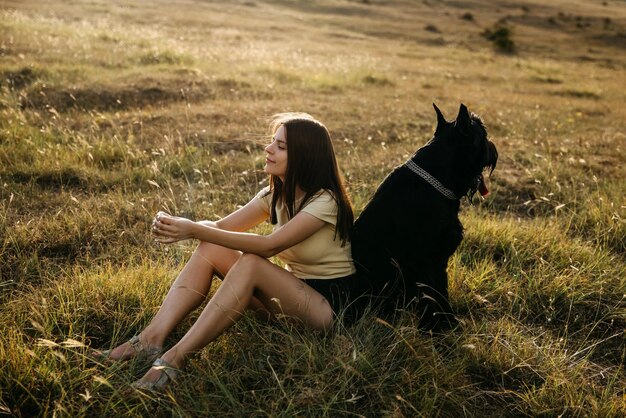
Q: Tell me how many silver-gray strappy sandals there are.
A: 2